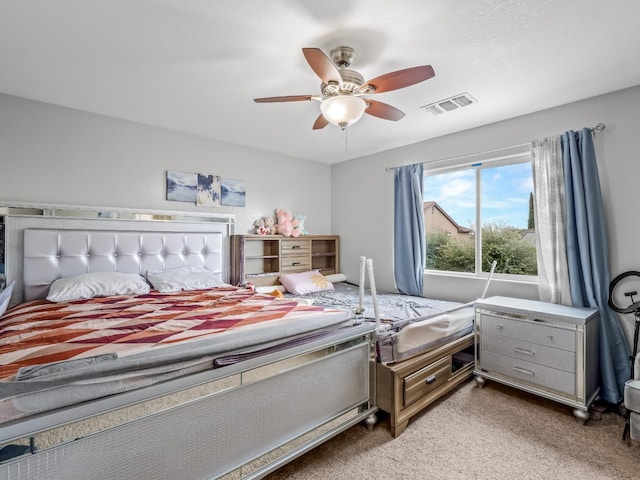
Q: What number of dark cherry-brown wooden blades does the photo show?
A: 5